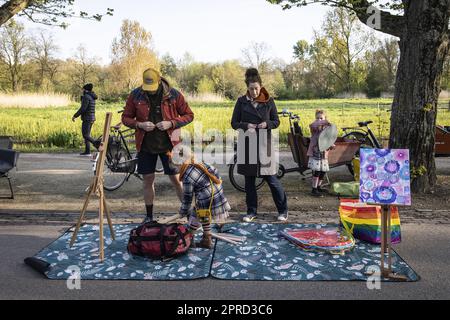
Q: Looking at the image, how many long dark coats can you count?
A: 1